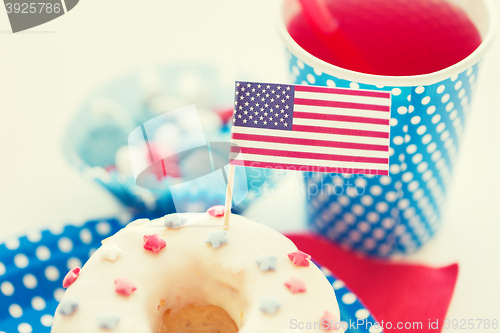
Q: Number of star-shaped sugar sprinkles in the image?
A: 14